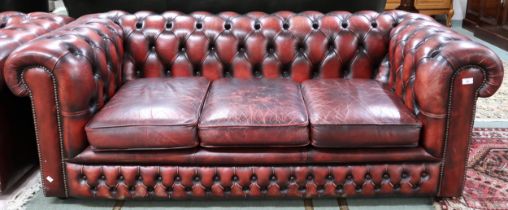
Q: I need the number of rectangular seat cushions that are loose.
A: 3